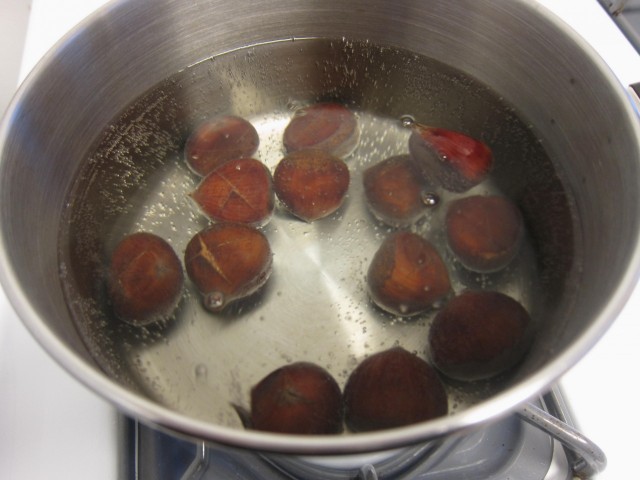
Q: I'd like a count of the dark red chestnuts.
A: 13